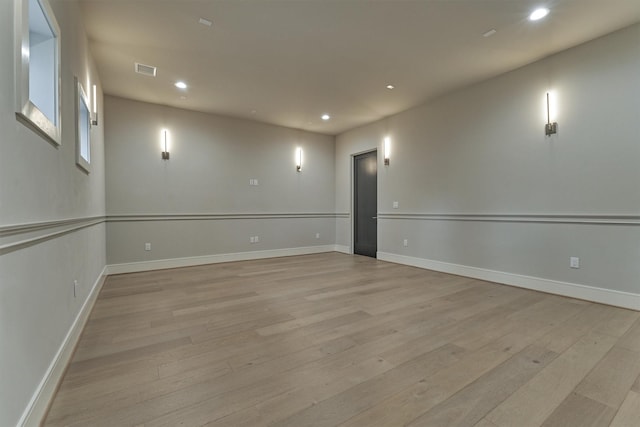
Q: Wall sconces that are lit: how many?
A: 5